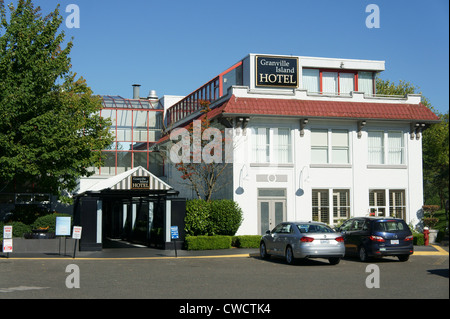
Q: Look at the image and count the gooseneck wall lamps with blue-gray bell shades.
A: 2